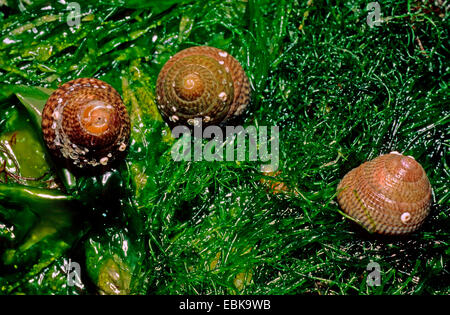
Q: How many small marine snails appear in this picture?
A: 3